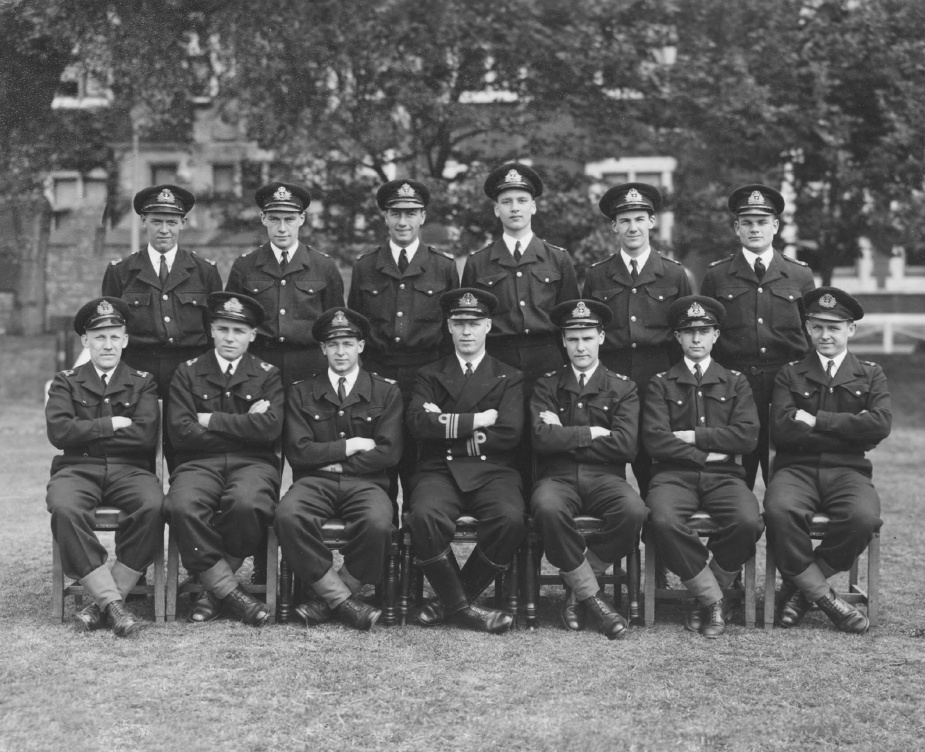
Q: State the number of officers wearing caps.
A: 13